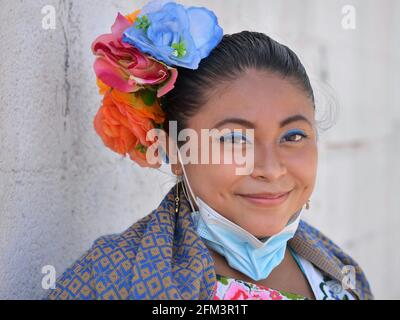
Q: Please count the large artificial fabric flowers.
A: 3